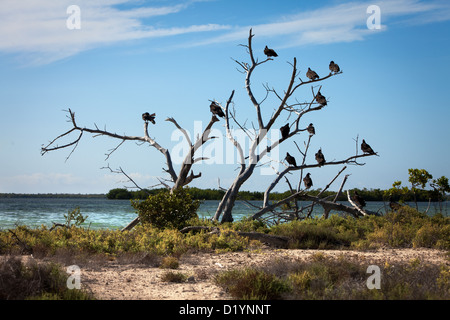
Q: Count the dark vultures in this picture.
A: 12